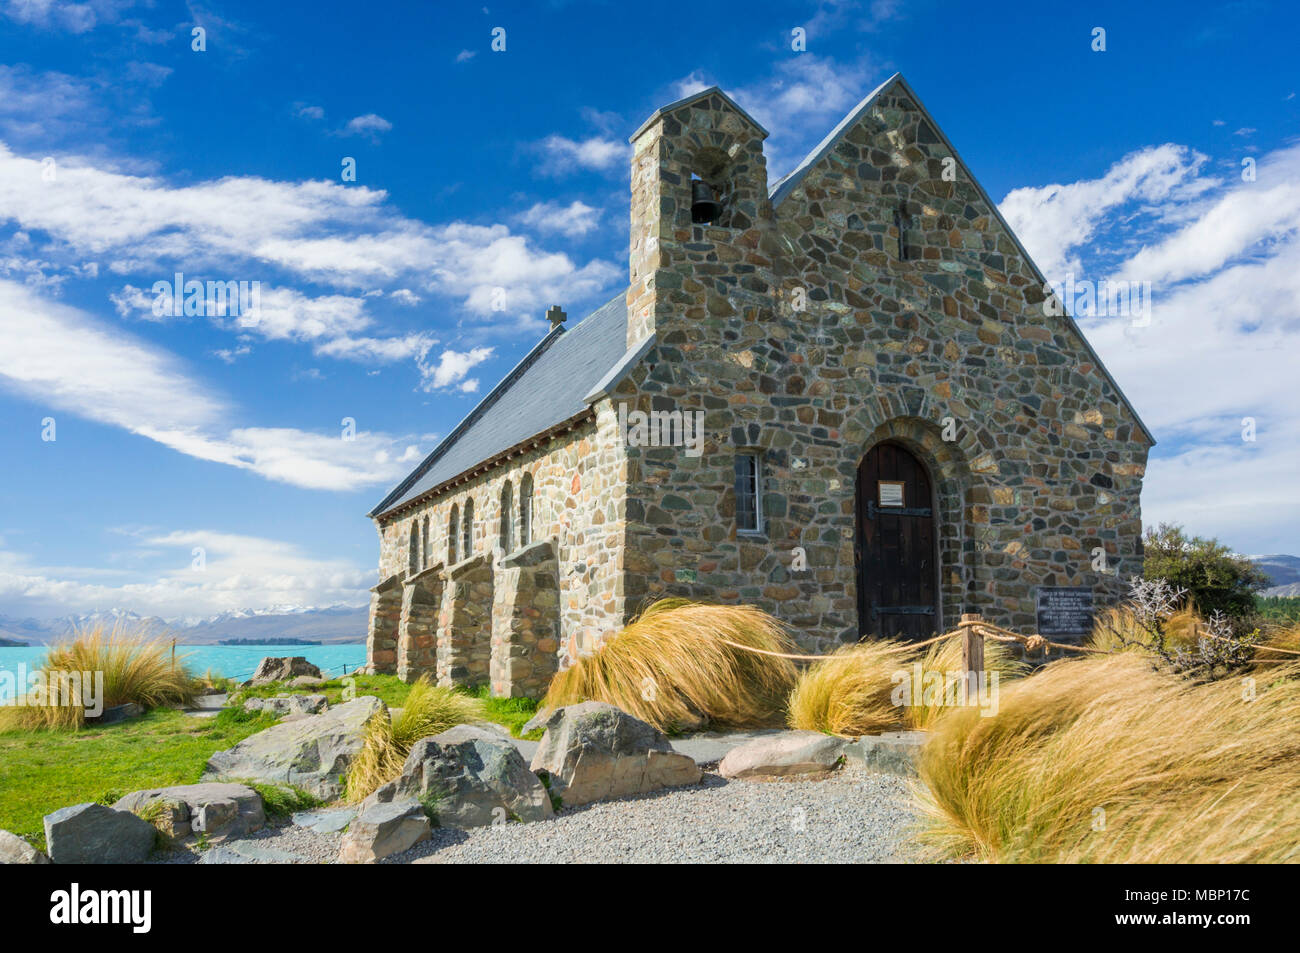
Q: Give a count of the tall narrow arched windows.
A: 6